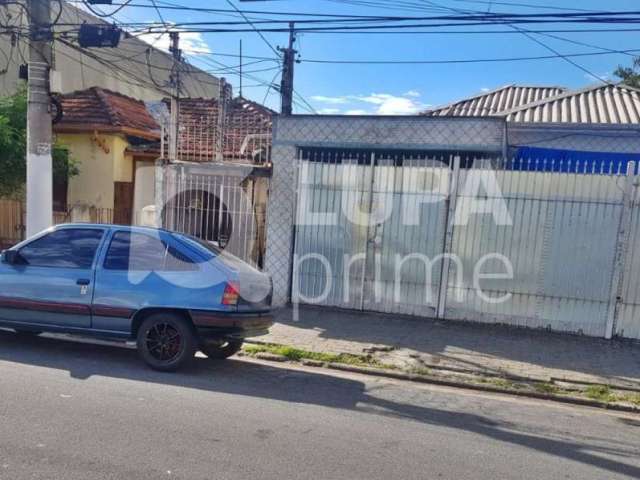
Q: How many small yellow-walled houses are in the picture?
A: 1